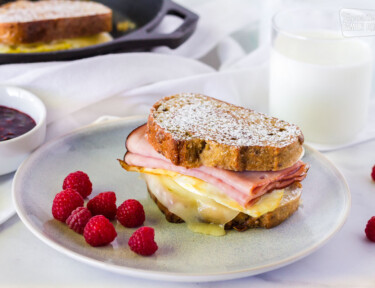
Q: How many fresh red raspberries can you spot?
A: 9